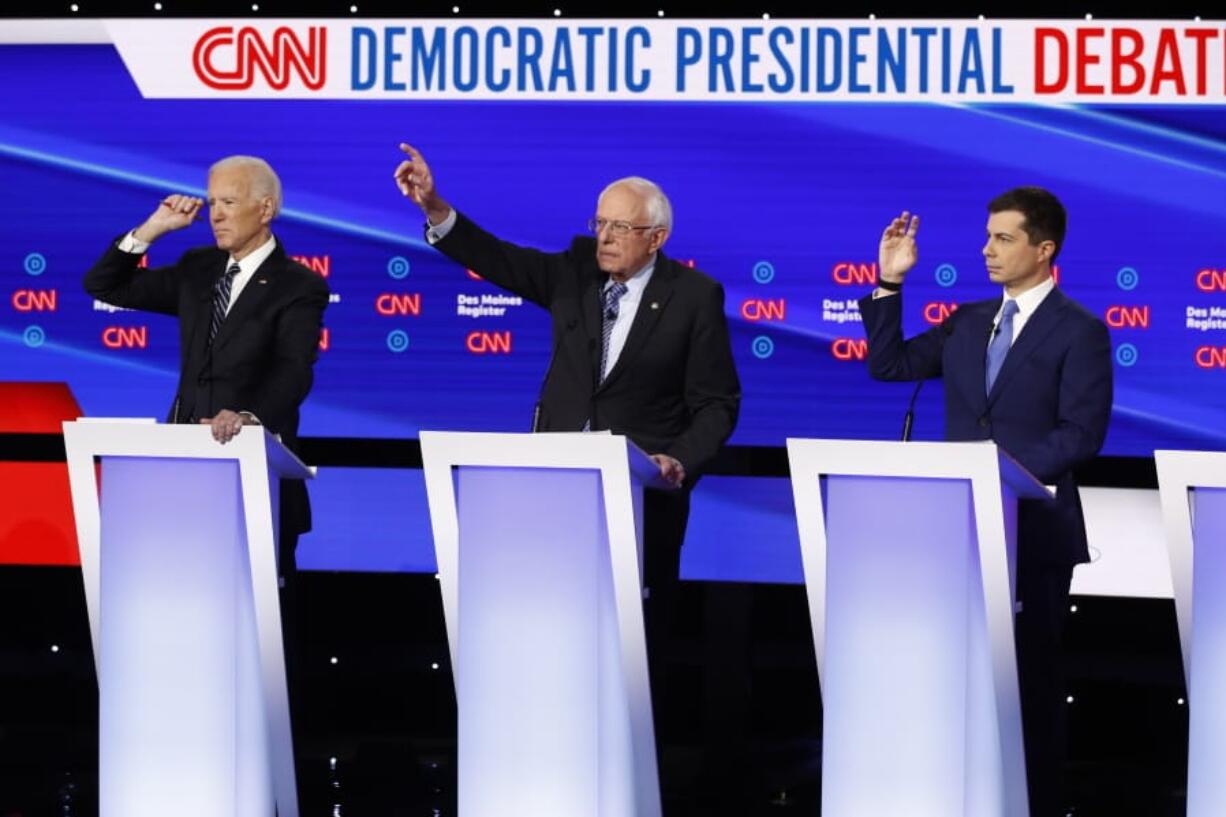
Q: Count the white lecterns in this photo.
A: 4